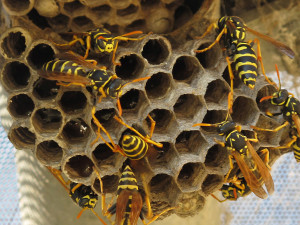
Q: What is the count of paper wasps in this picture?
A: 9